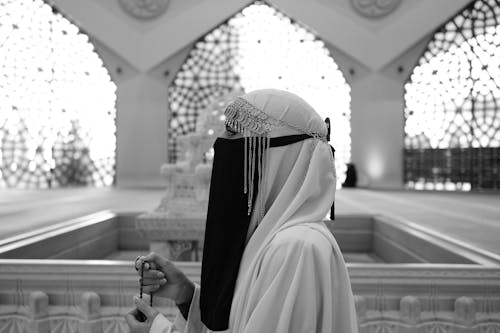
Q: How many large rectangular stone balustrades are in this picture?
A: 1